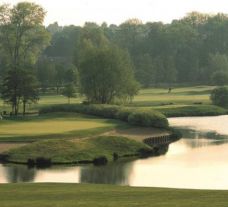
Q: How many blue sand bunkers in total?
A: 0